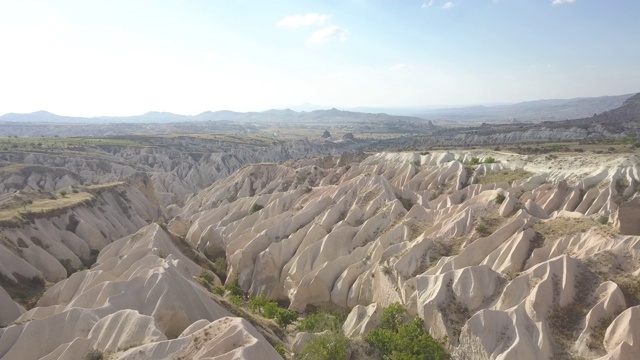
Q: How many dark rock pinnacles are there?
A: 2